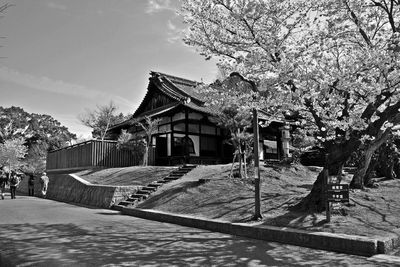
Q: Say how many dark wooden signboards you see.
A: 2